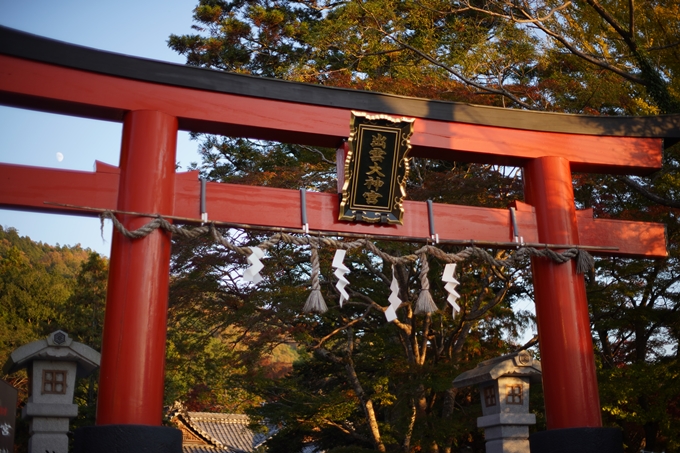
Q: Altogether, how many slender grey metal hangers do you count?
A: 4